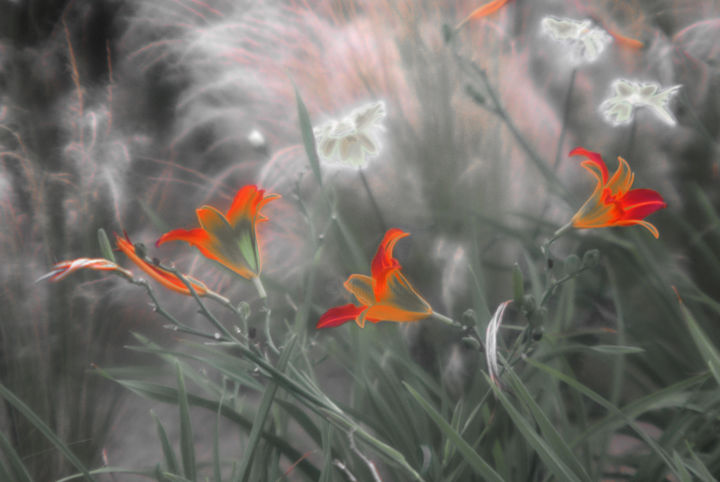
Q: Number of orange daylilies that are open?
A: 3